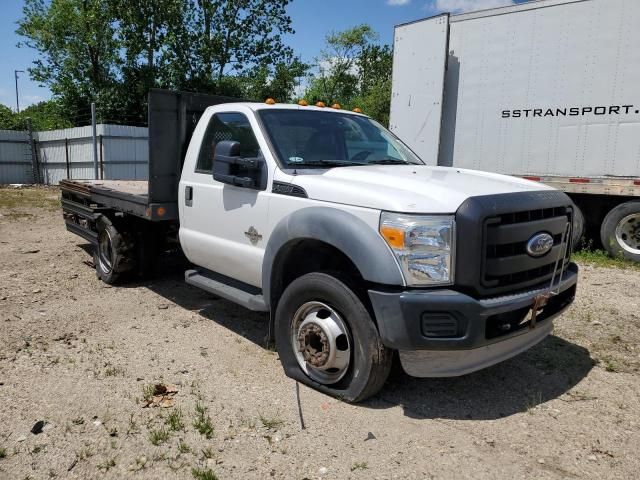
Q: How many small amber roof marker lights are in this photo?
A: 5